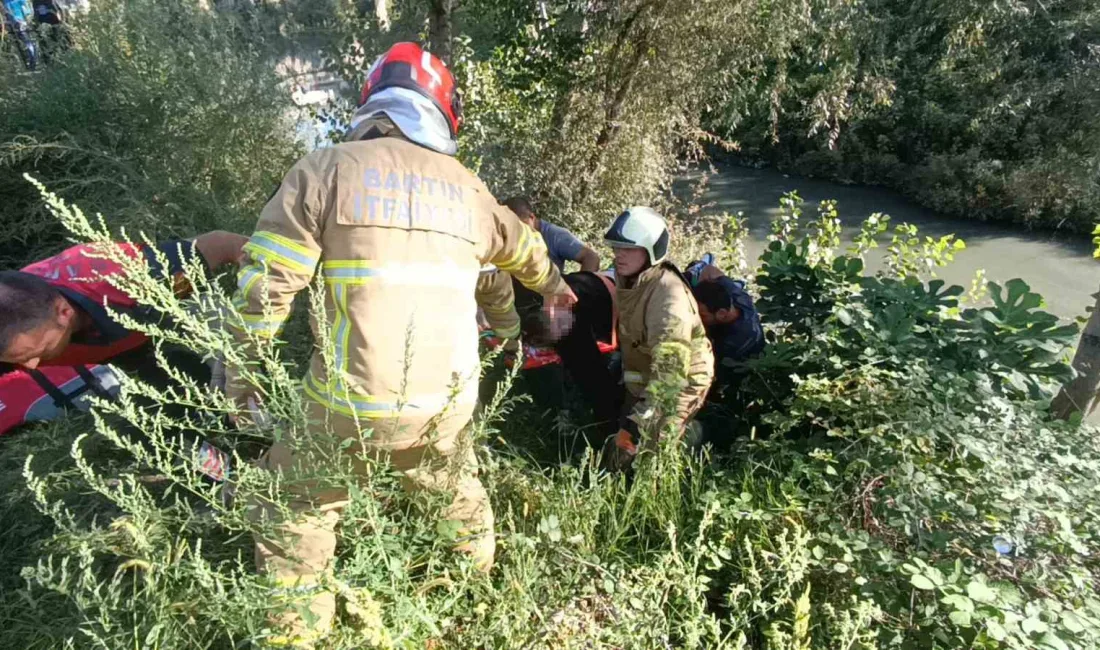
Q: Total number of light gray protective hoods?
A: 1